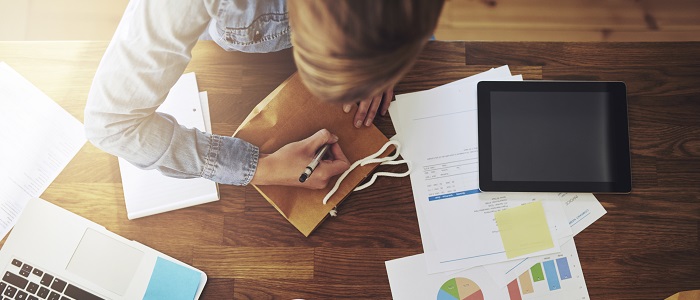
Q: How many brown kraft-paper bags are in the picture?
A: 1